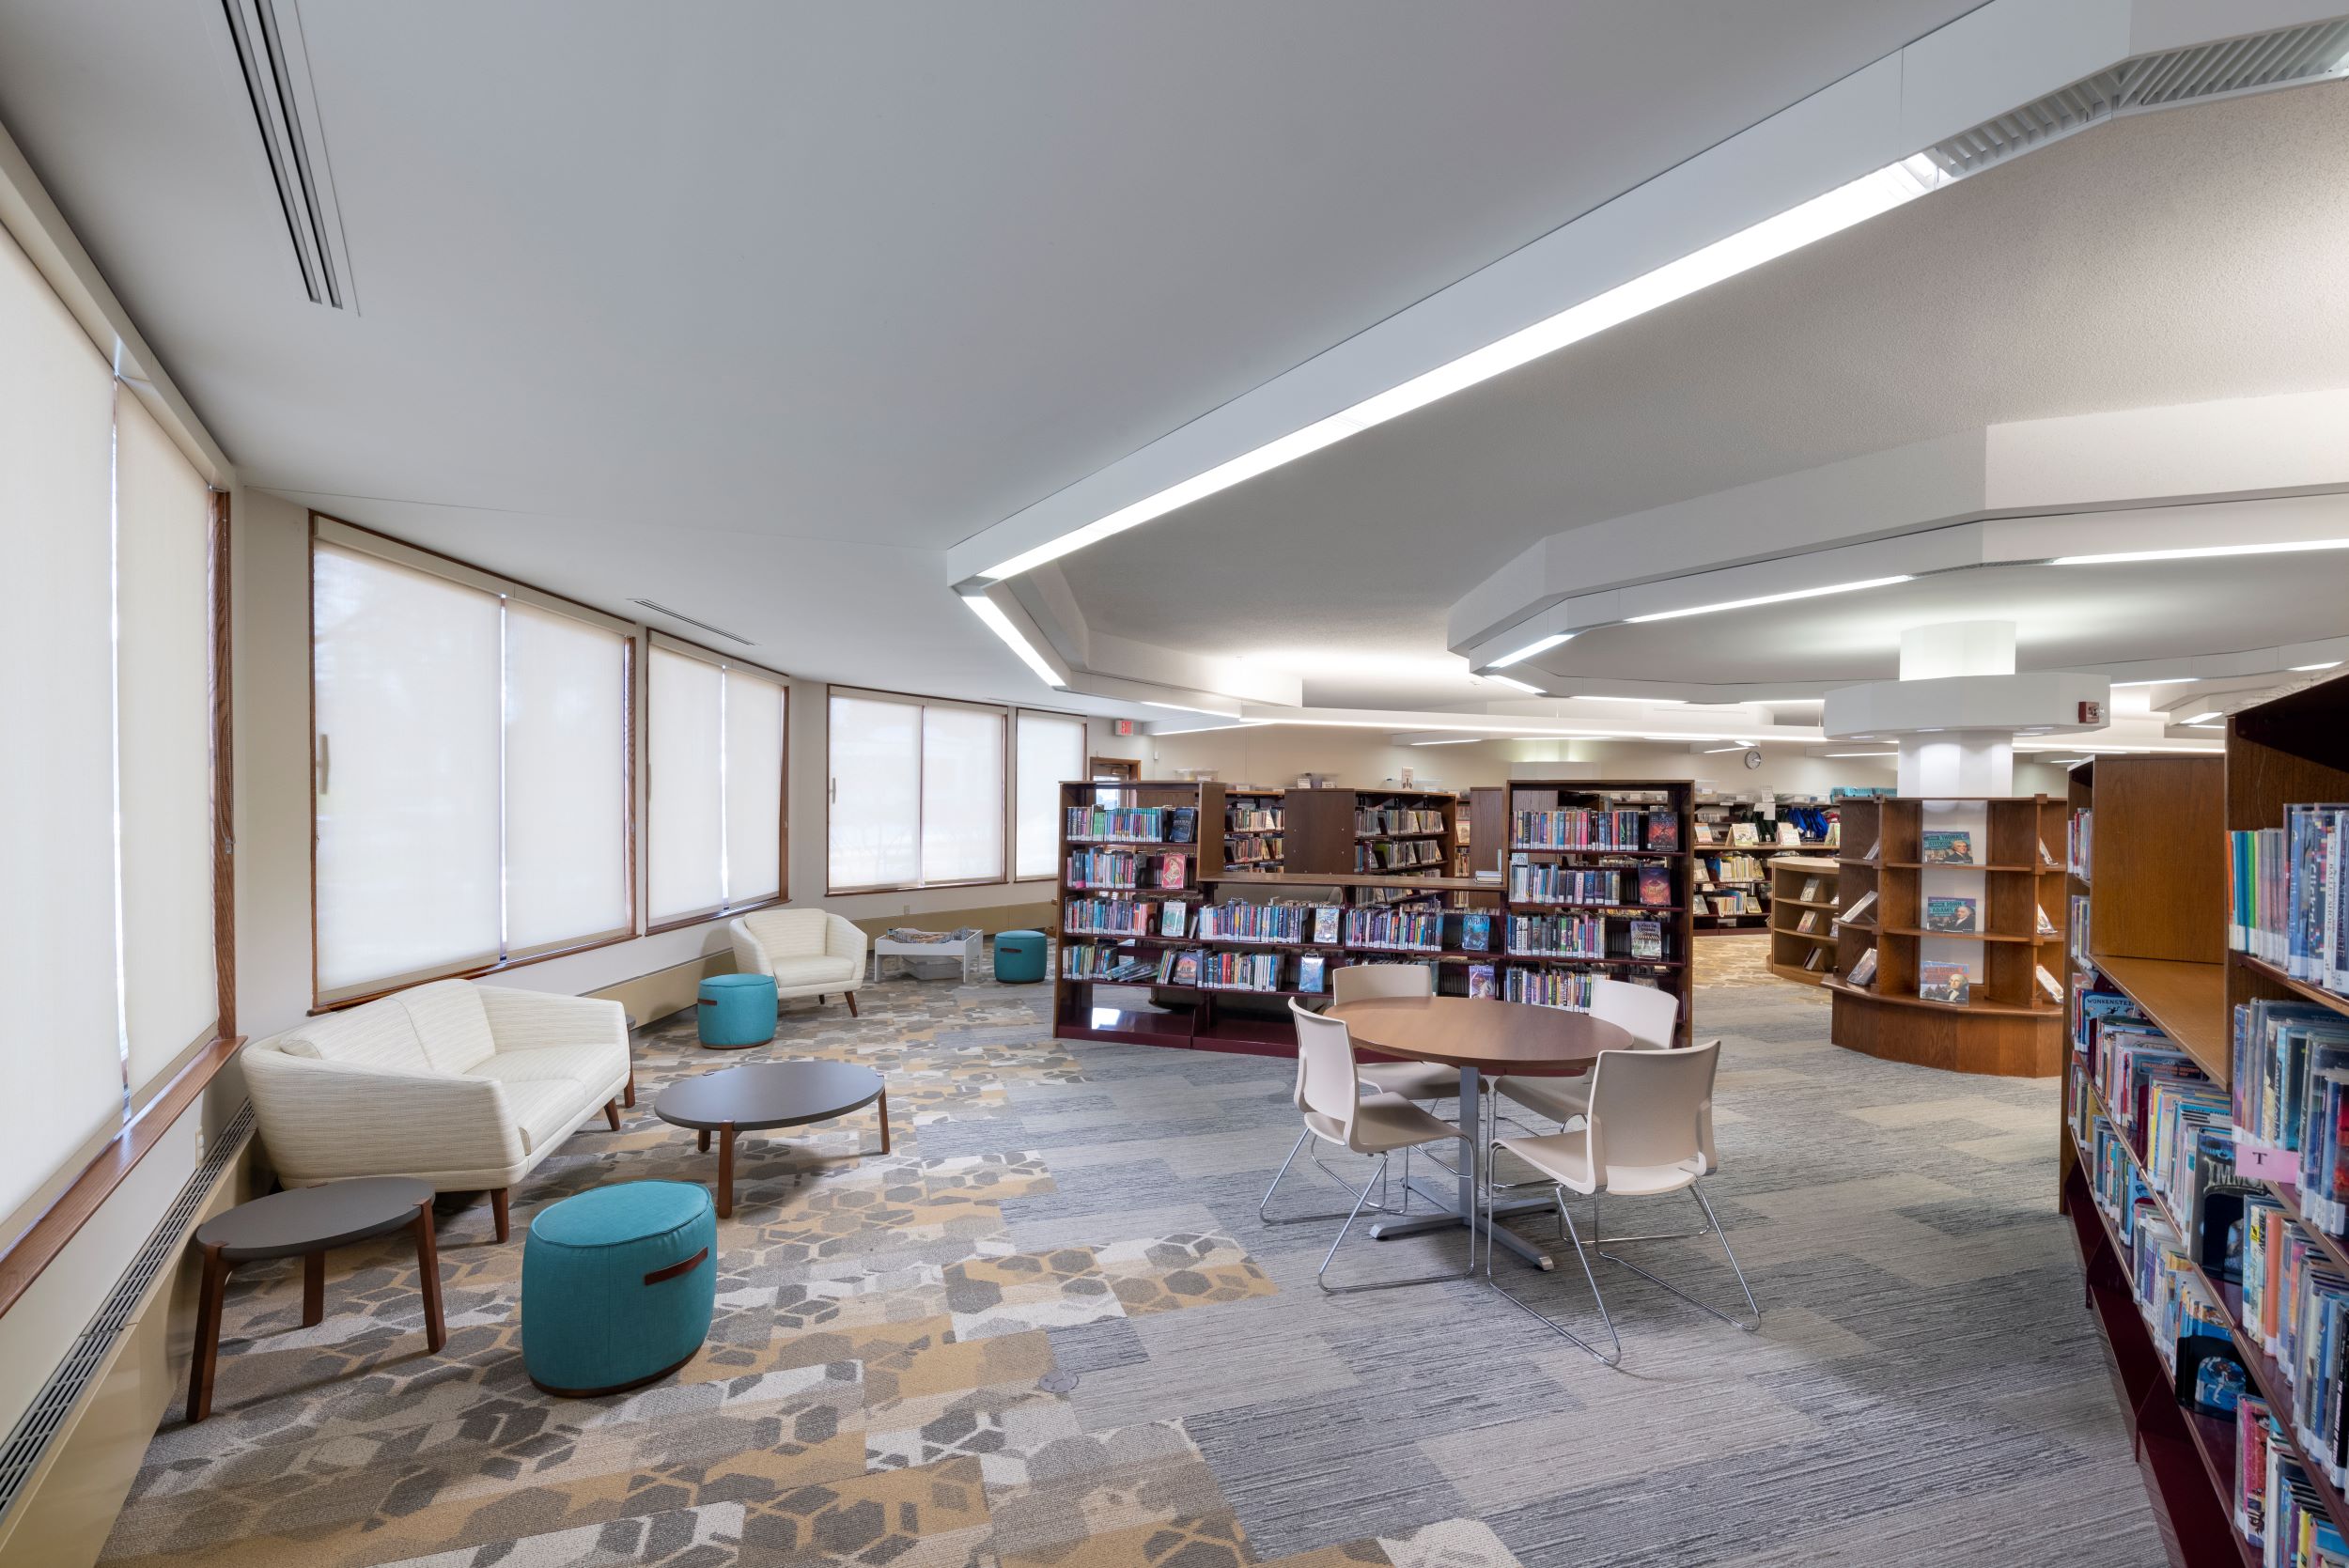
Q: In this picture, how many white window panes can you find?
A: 9